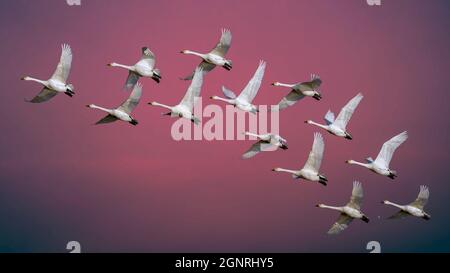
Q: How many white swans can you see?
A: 13